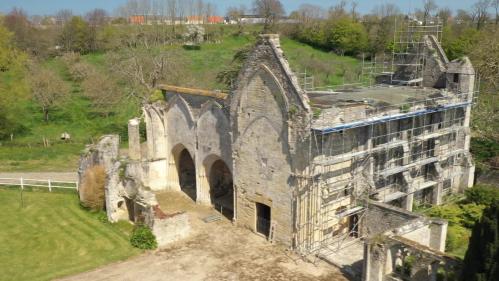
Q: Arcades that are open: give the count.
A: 2